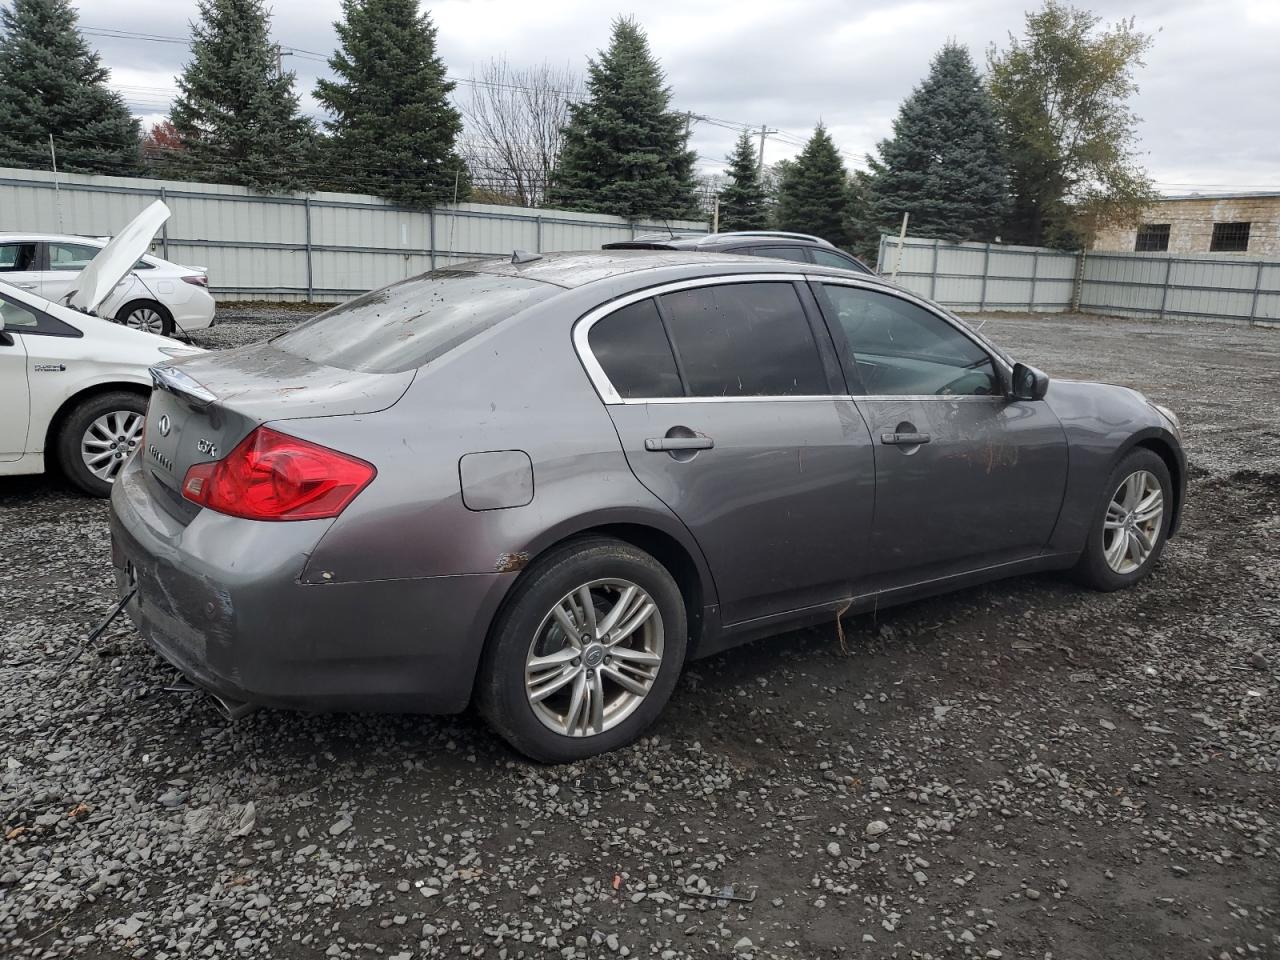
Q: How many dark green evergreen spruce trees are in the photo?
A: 7